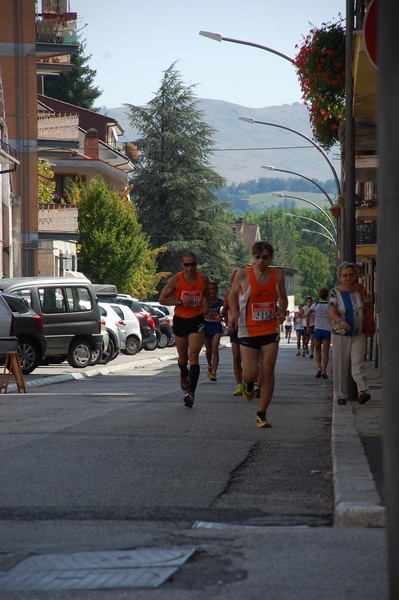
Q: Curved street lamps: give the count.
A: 6